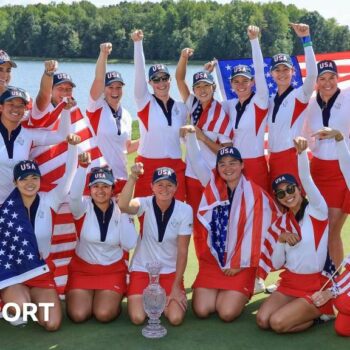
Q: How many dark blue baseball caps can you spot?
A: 14